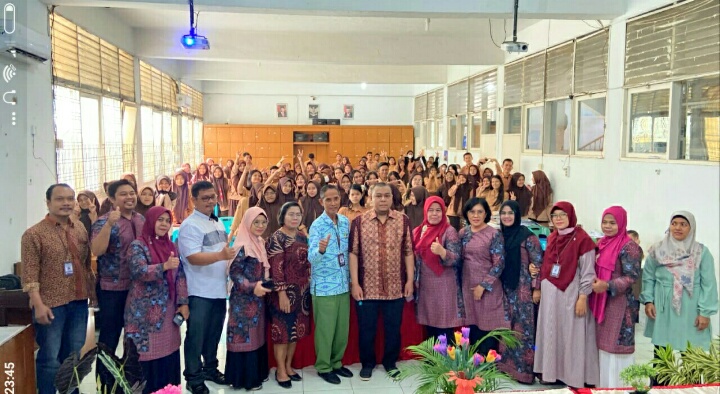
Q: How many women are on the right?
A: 6